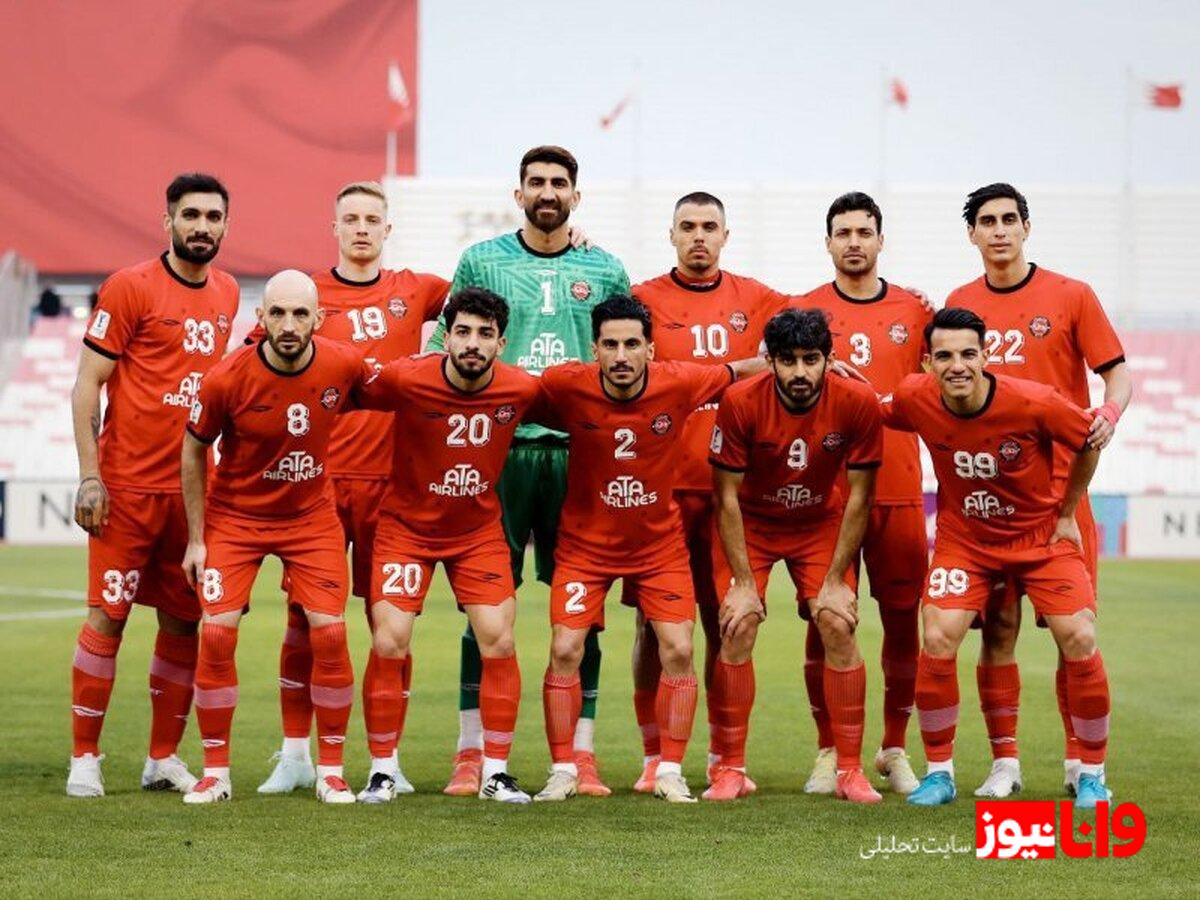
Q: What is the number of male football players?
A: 11